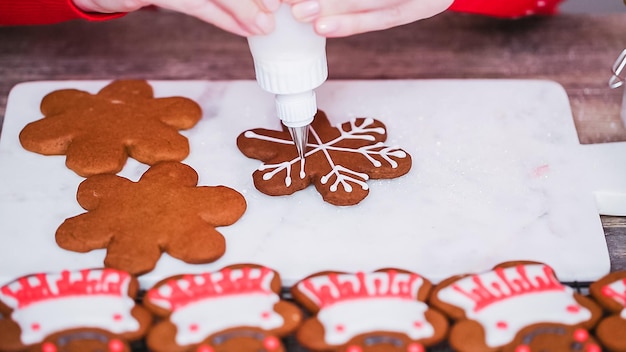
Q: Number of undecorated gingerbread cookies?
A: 2